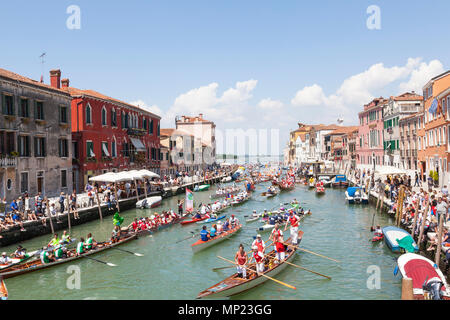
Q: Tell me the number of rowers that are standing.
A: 6